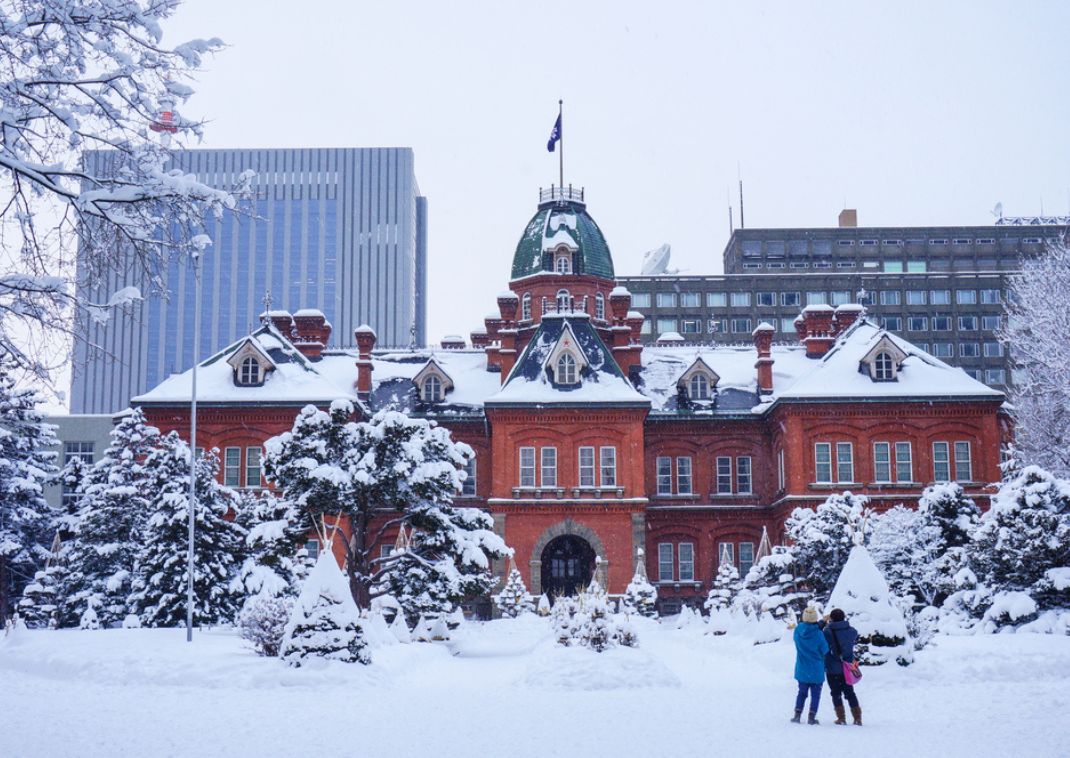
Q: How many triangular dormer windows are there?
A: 5